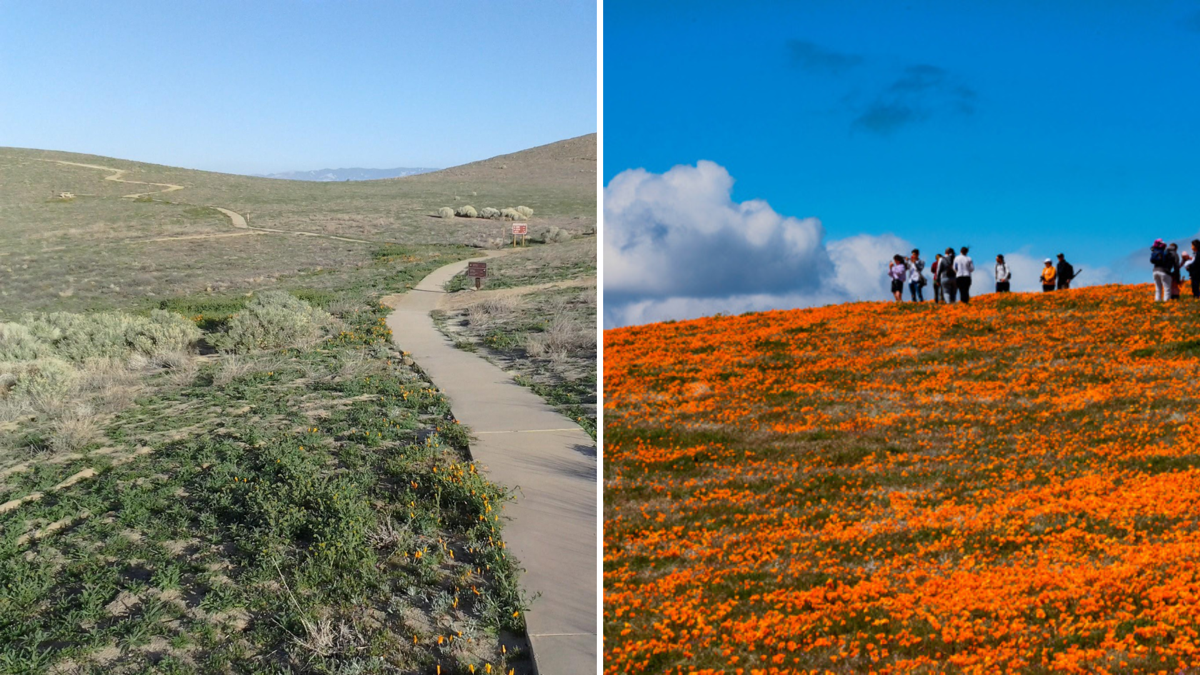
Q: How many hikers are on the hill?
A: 11